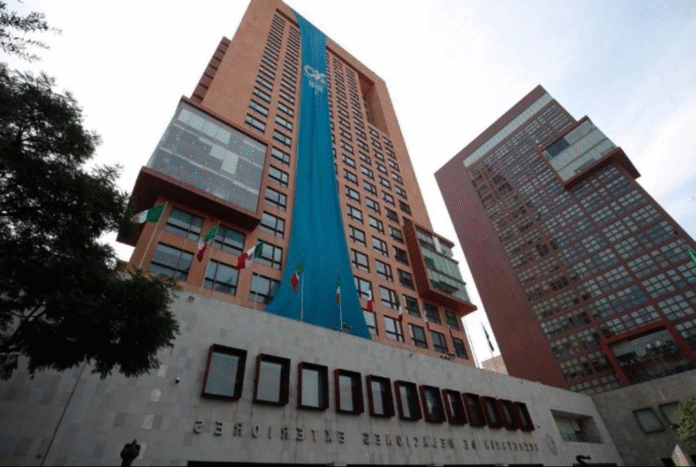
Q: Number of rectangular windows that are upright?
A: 12